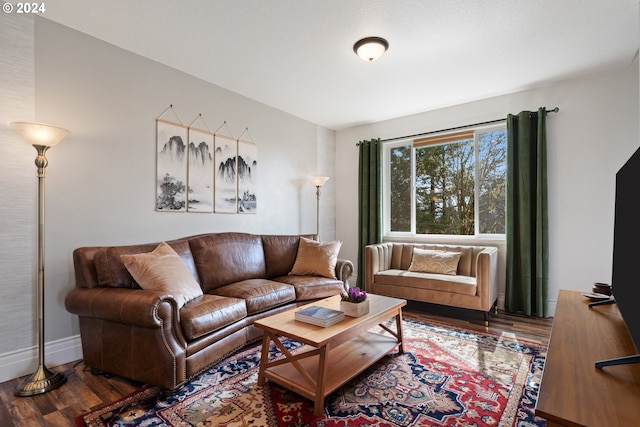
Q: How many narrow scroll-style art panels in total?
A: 4